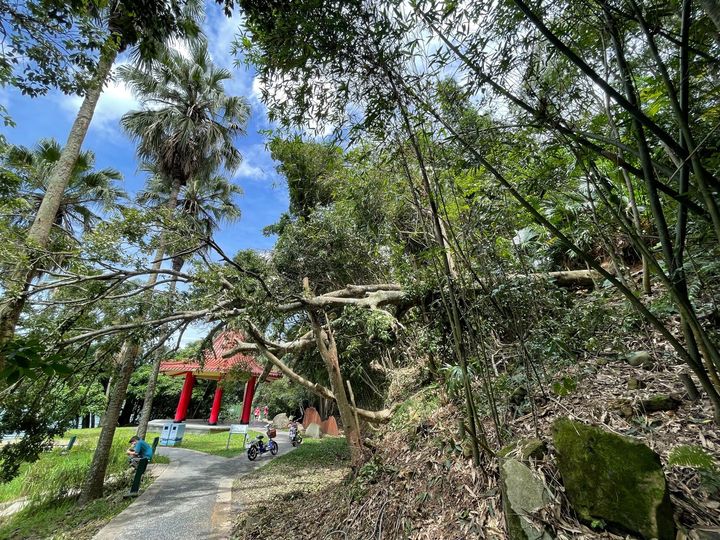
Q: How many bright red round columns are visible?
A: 3